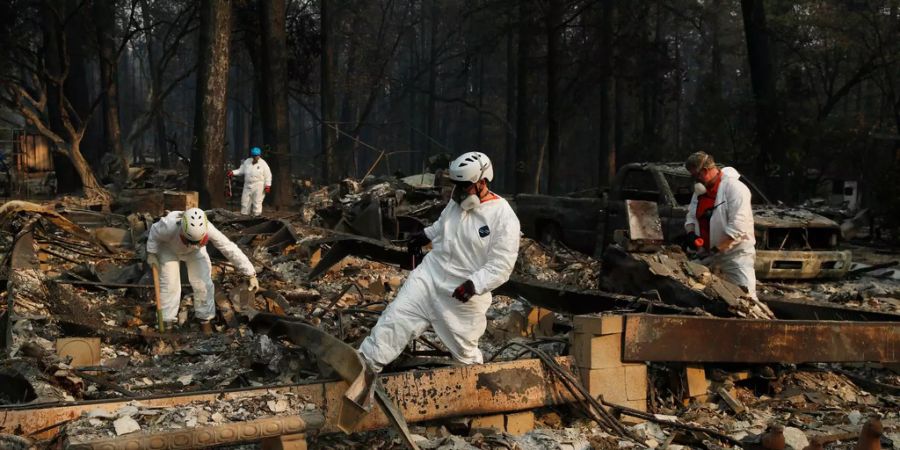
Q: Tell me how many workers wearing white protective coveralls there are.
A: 4